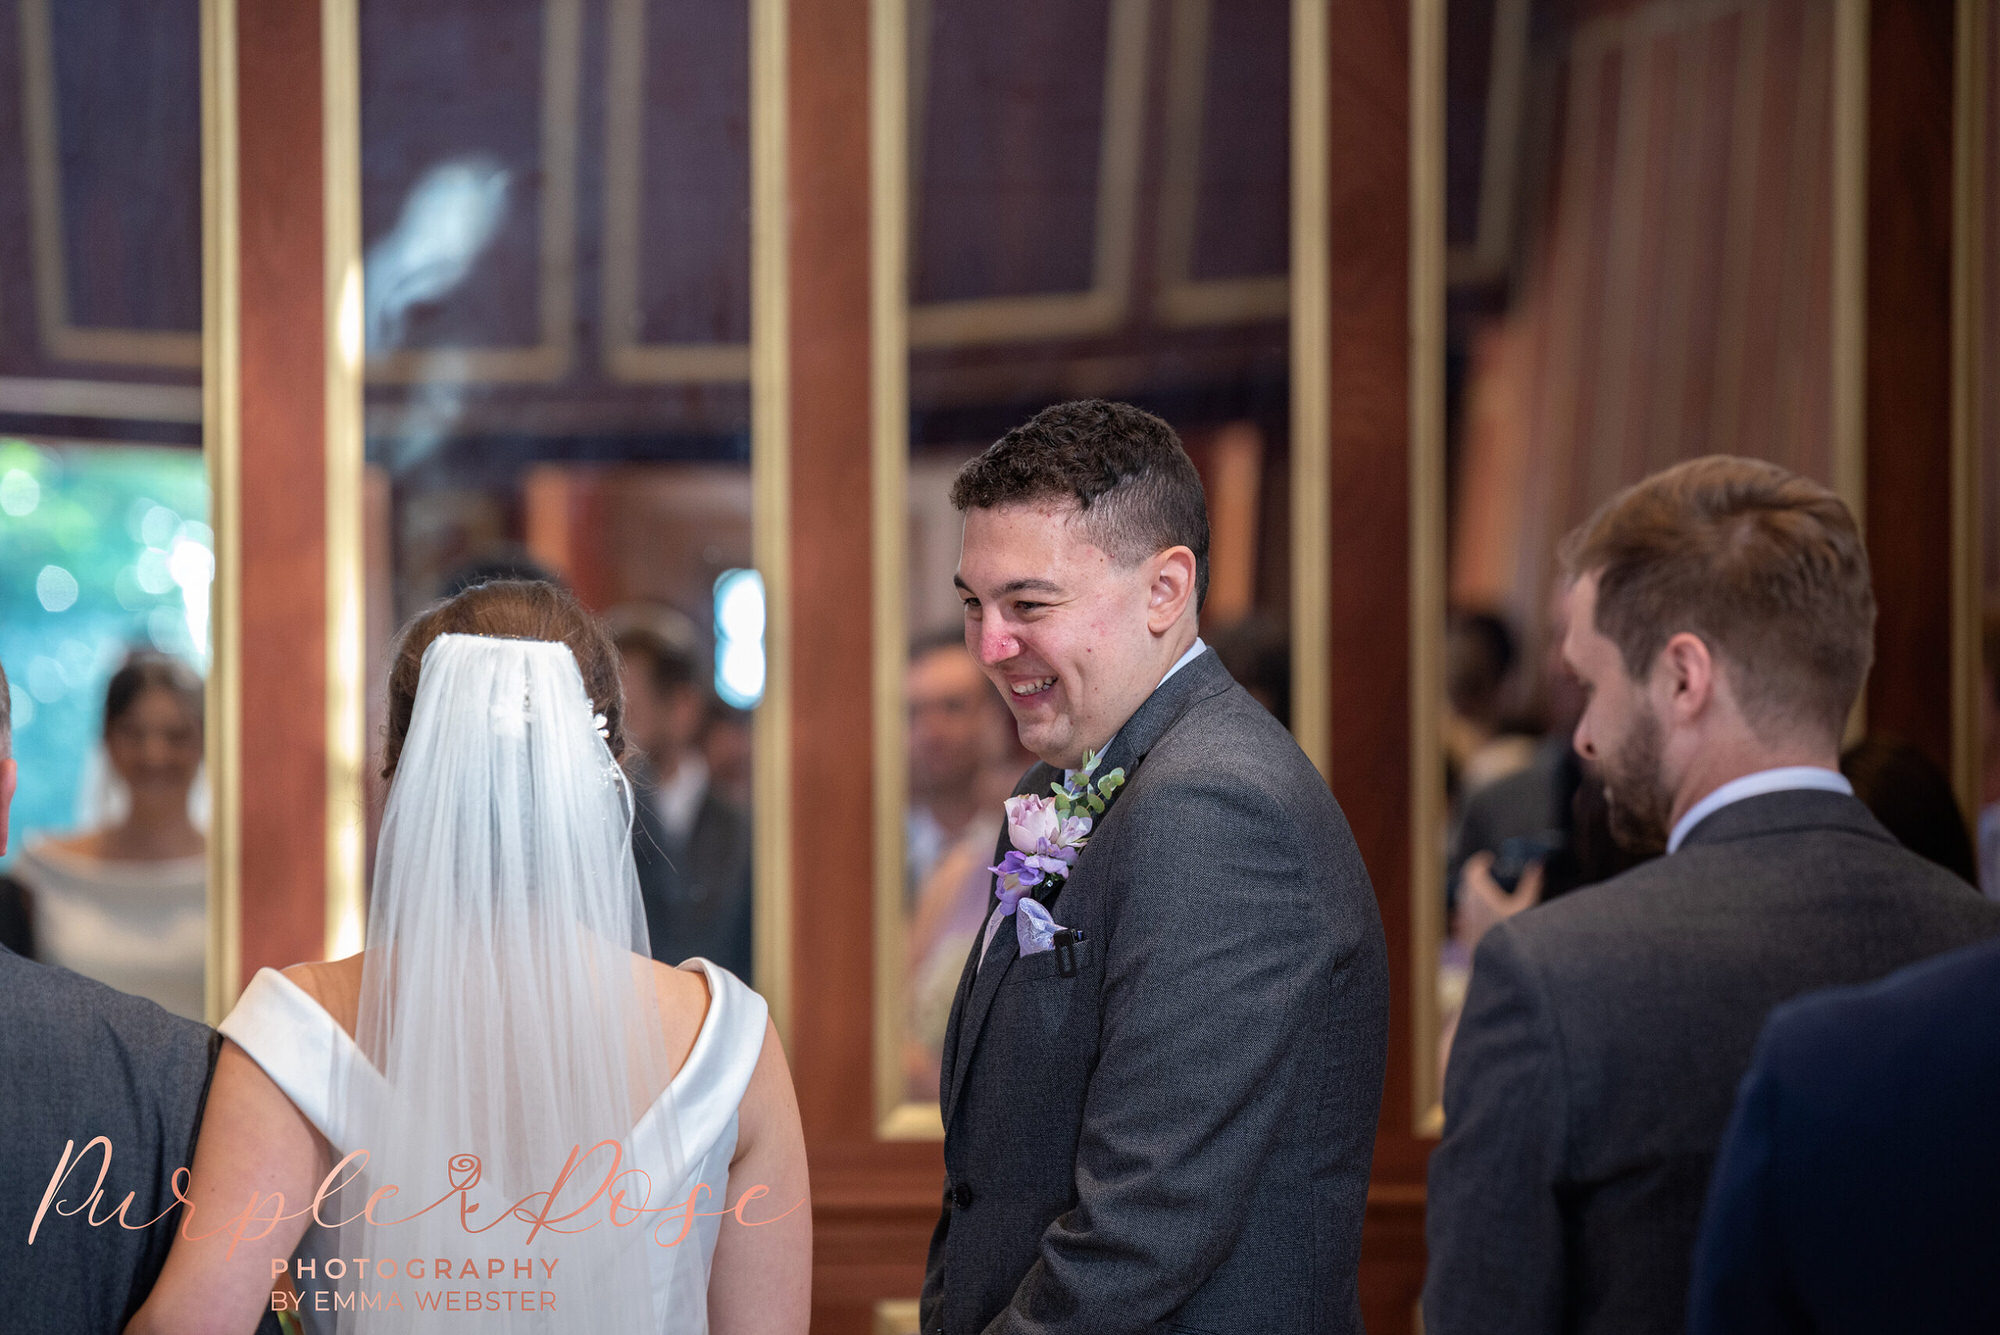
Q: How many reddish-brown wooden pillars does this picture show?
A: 4